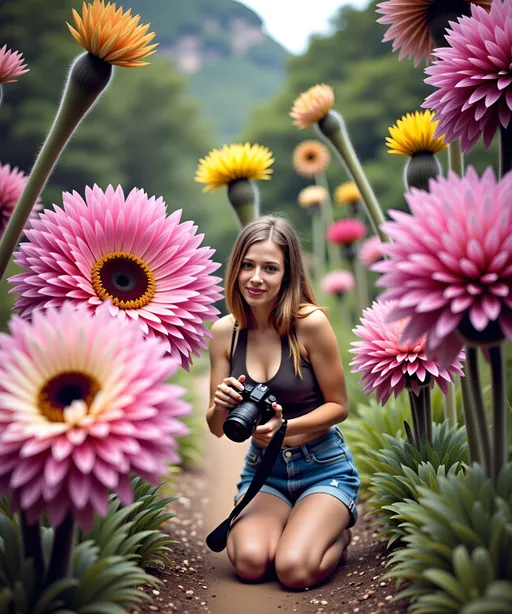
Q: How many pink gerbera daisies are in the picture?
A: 2